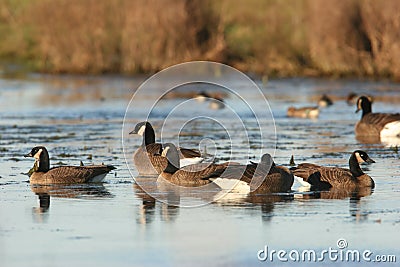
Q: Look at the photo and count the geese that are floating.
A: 6